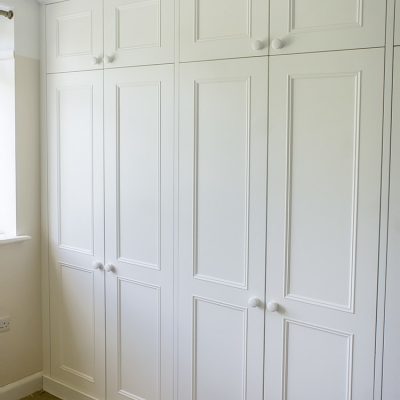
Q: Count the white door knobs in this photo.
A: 8